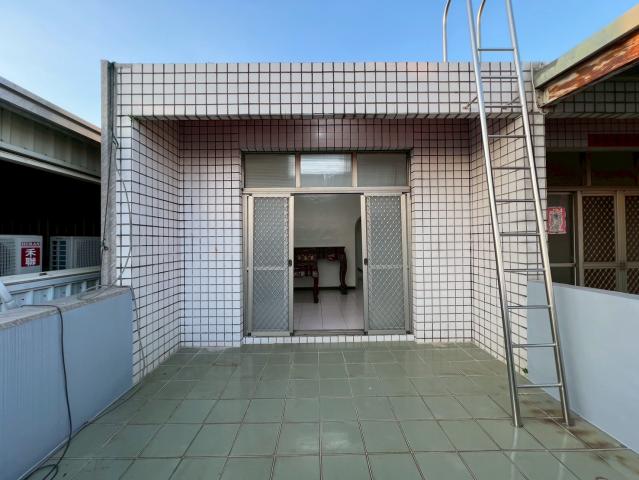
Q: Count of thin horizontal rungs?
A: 11